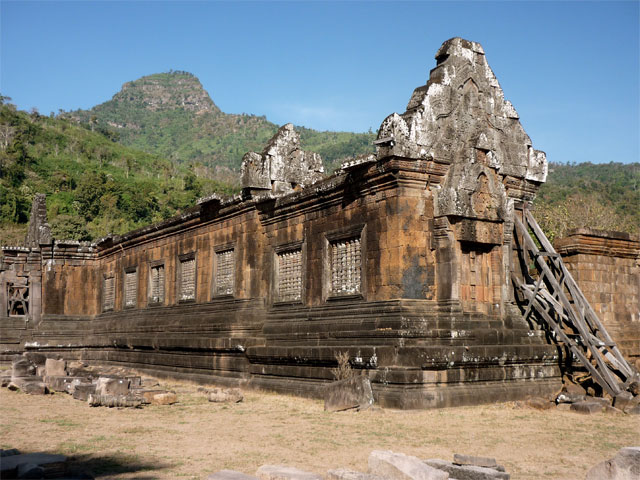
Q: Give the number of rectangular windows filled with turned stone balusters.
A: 7